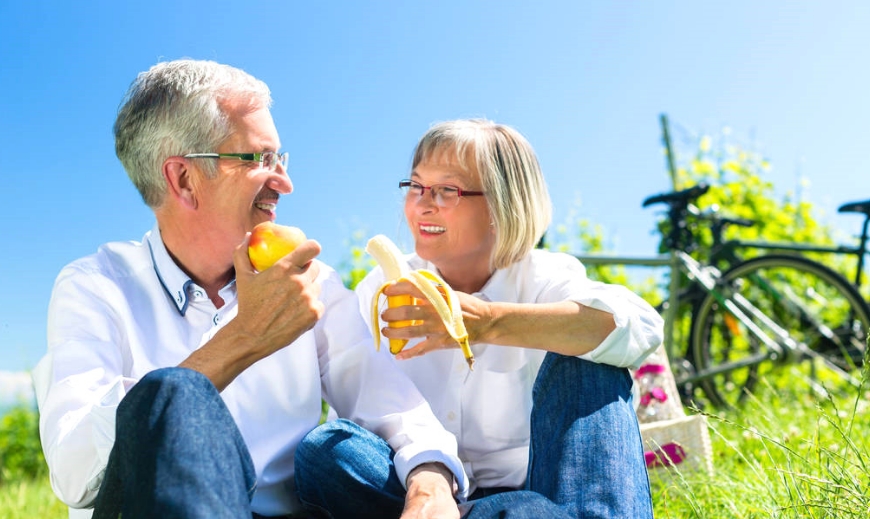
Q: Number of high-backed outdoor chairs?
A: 0